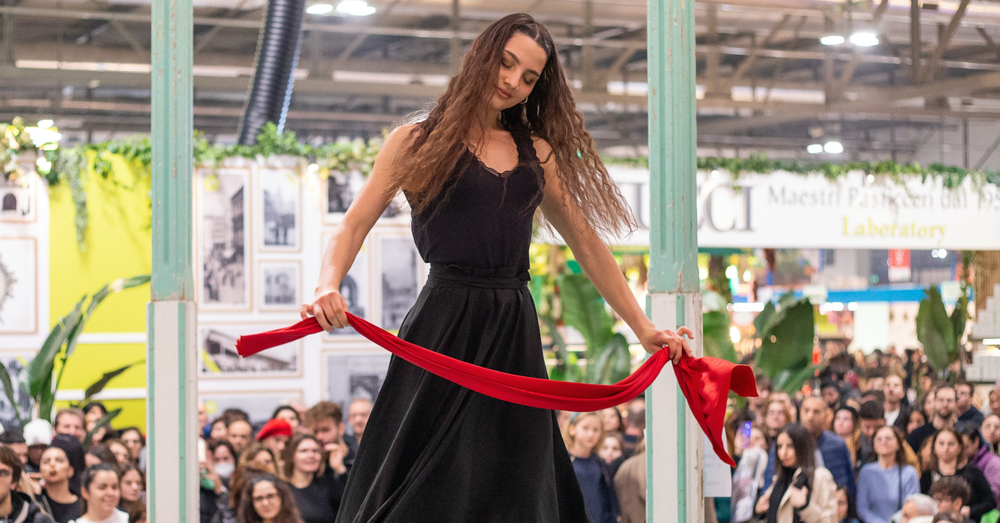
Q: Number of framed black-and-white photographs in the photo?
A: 12